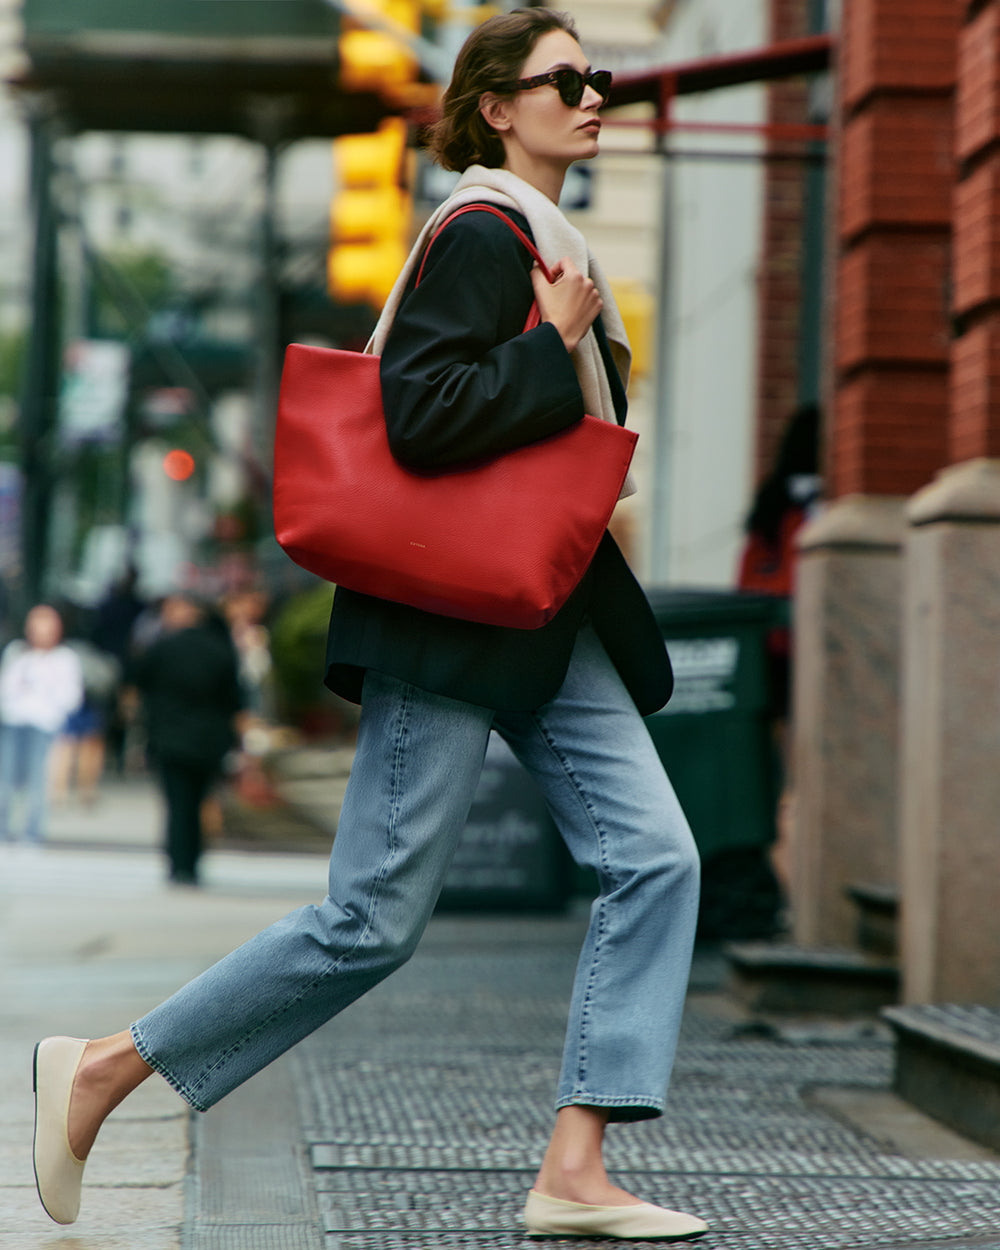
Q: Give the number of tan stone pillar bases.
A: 2